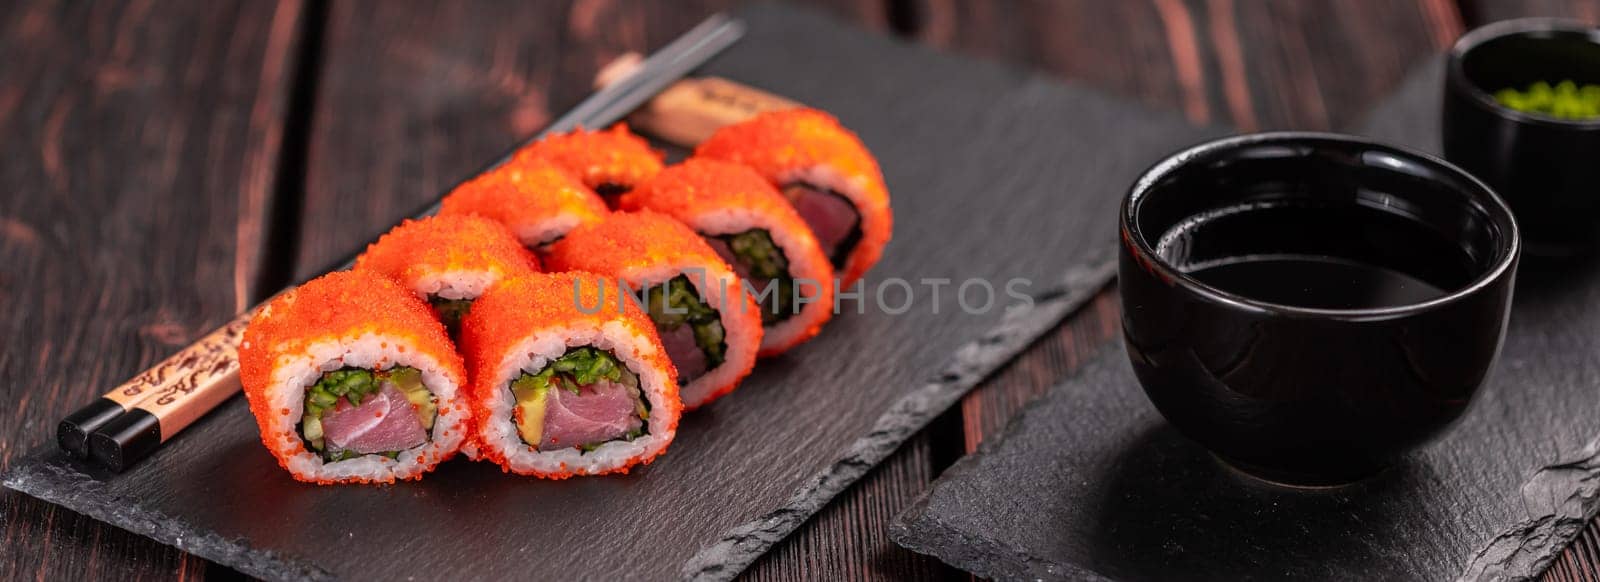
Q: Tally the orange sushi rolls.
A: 8